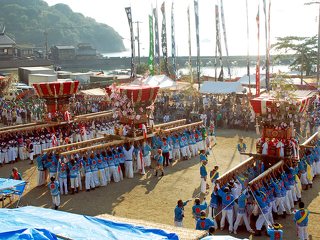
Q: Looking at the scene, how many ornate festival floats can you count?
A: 3